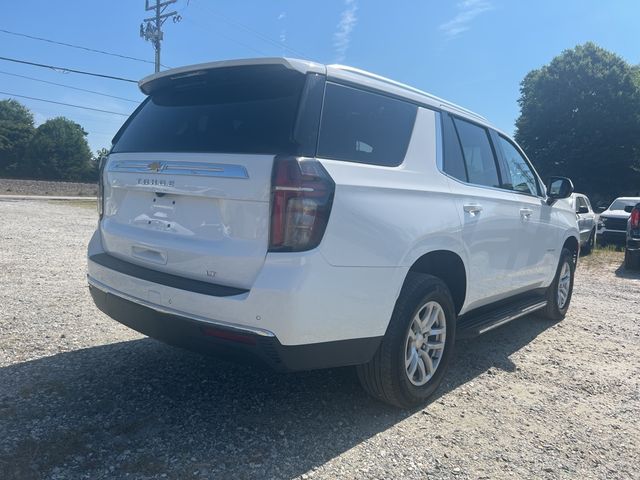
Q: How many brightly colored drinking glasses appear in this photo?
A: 0